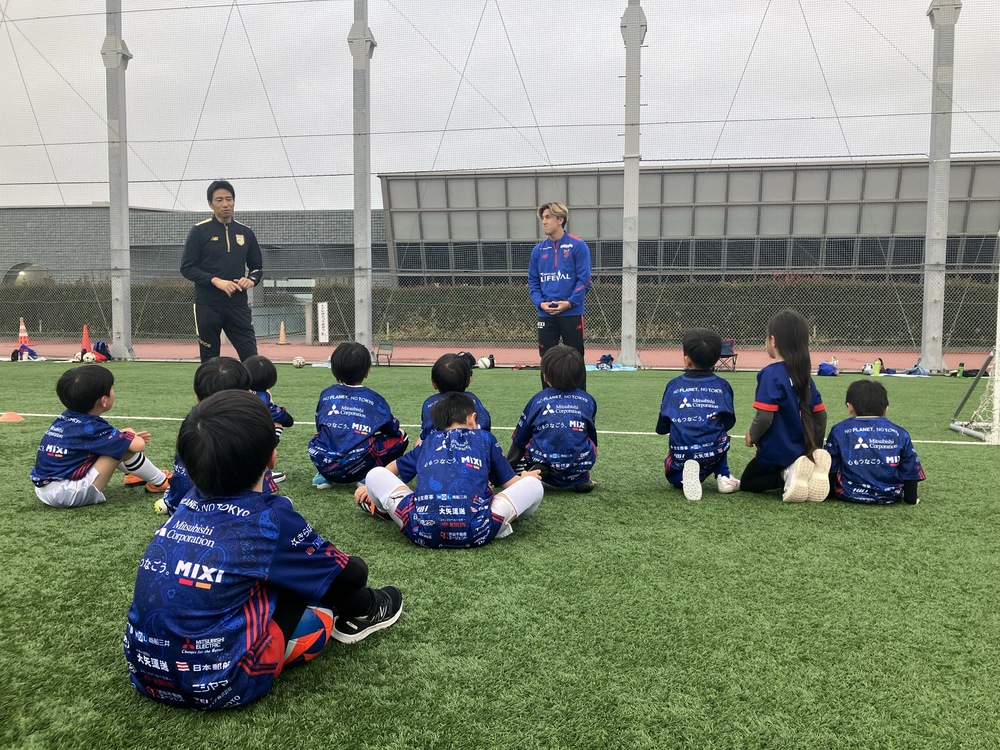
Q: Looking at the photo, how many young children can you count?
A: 11